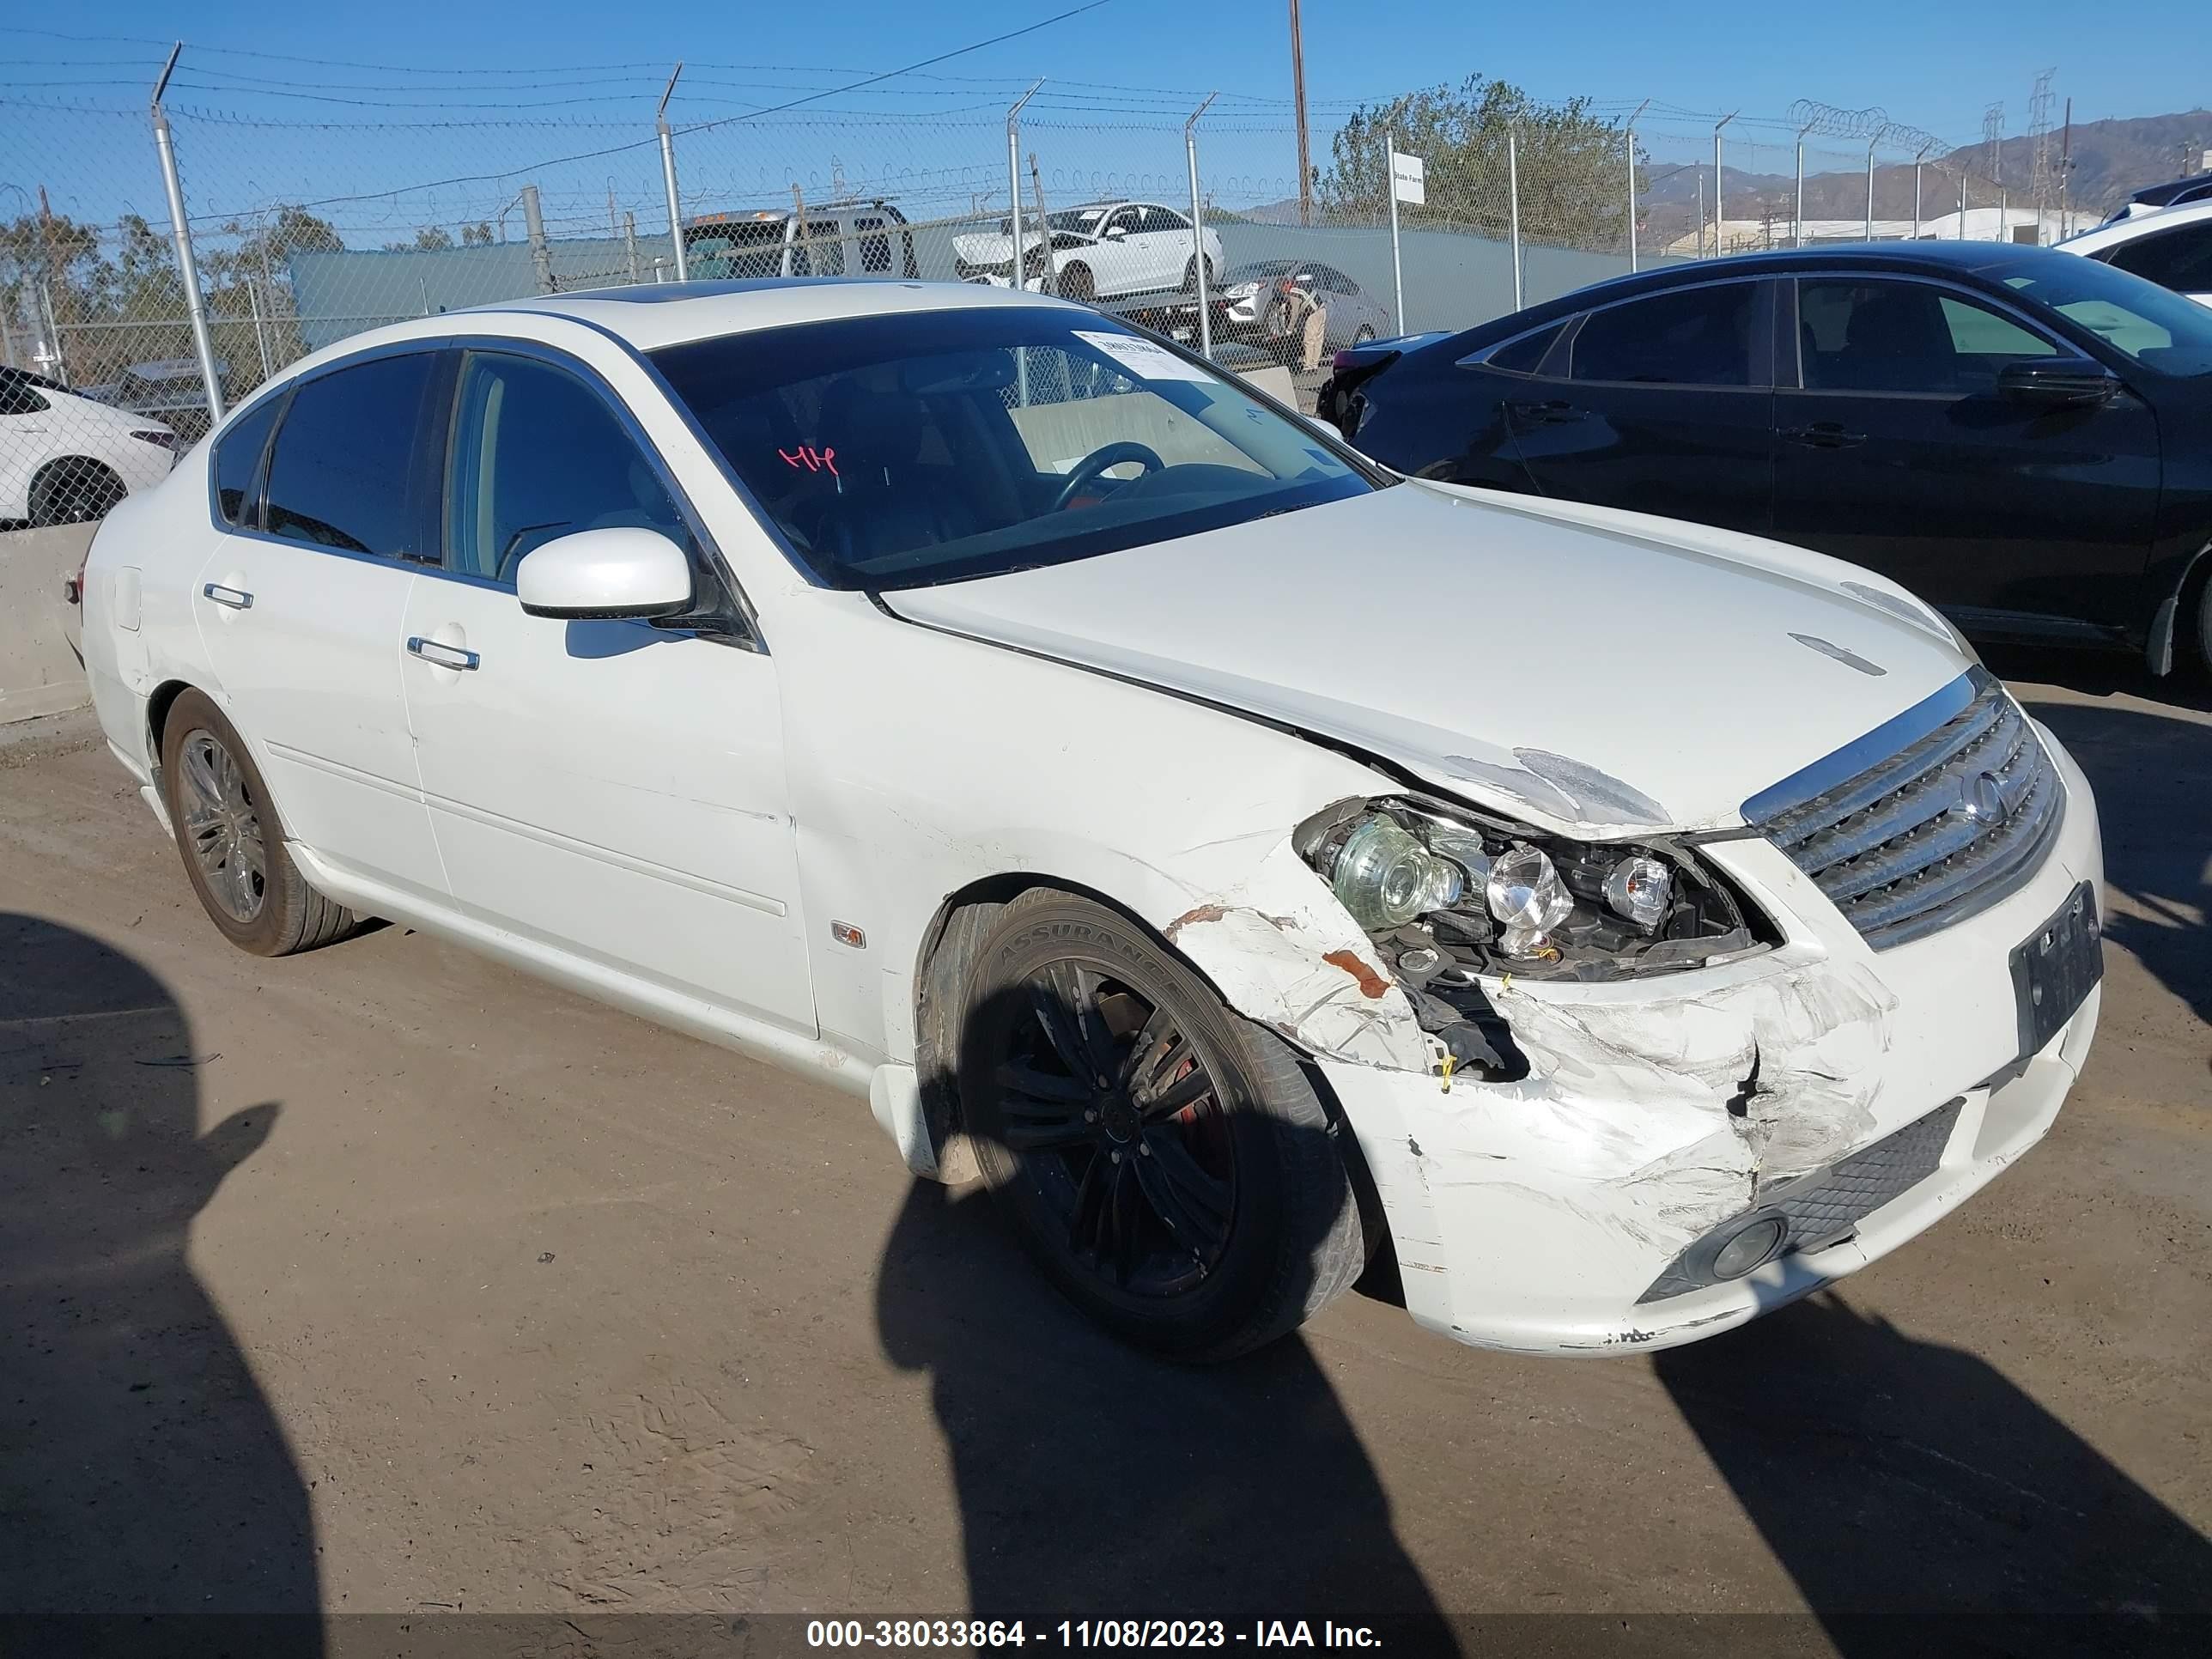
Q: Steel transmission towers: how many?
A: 2